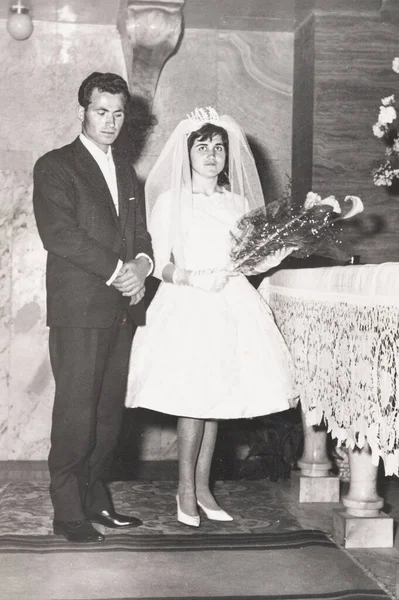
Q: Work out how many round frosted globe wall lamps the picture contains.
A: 1